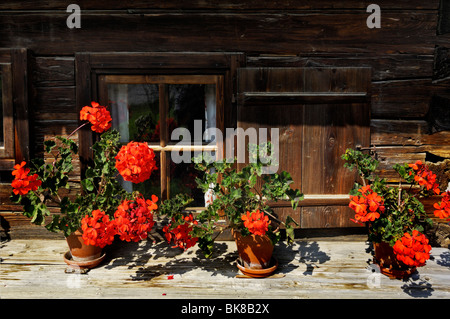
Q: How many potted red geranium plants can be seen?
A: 3